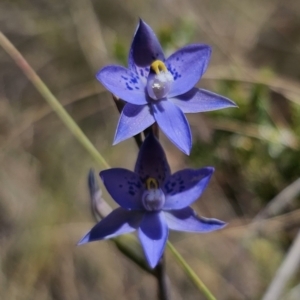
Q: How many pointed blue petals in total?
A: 12